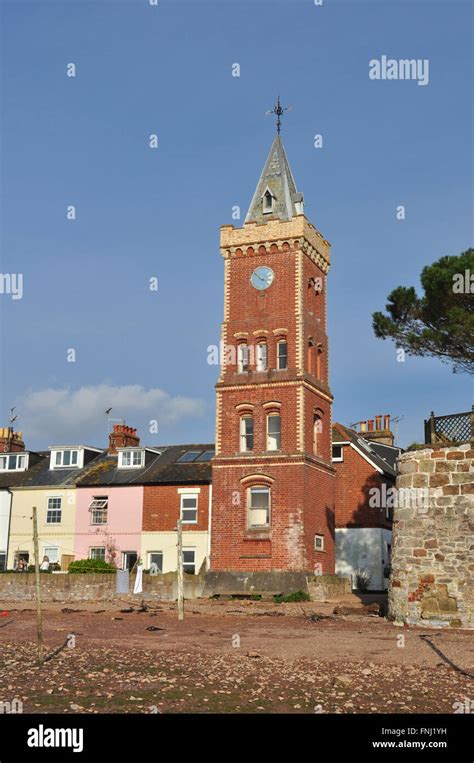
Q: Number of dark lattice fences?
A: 1